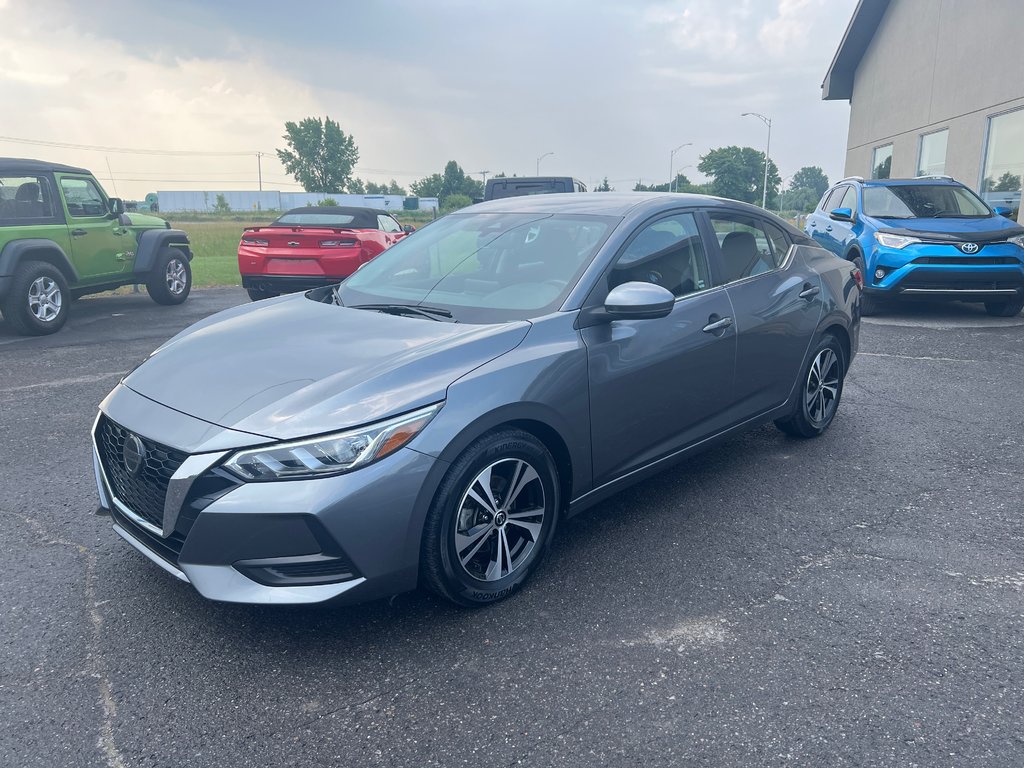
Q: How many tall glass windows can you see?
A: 3